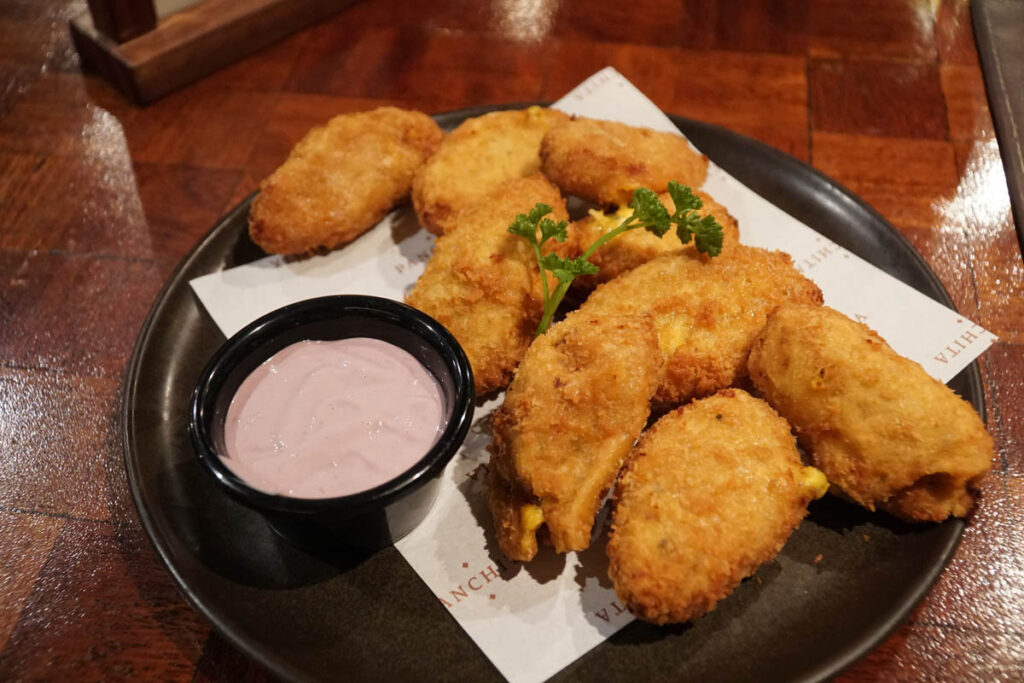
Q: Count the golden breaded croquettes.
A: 9